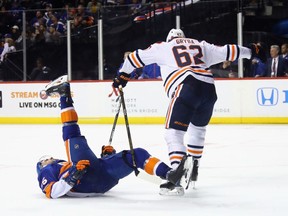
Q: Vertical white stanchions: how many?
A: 5